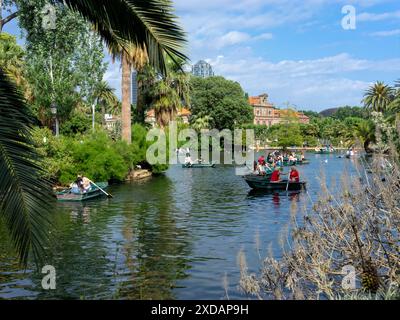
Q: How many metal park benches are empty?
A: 0